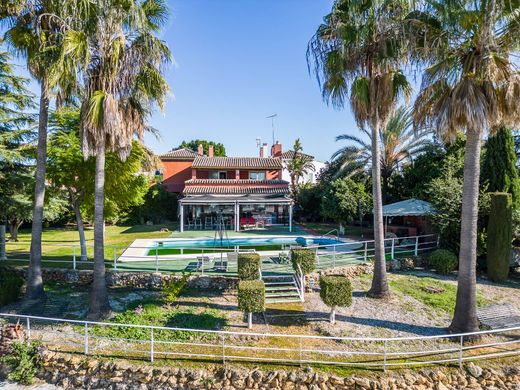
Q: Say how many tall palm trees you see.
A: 4